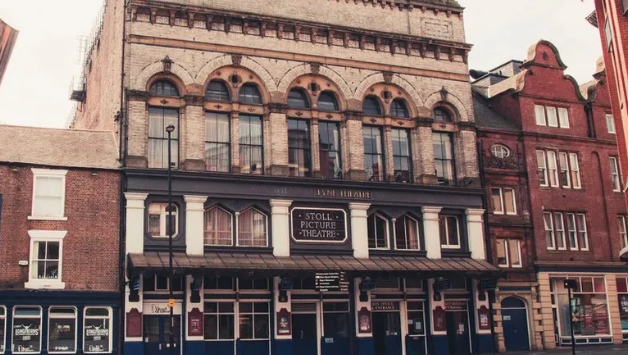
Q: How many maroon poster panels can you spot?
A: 6